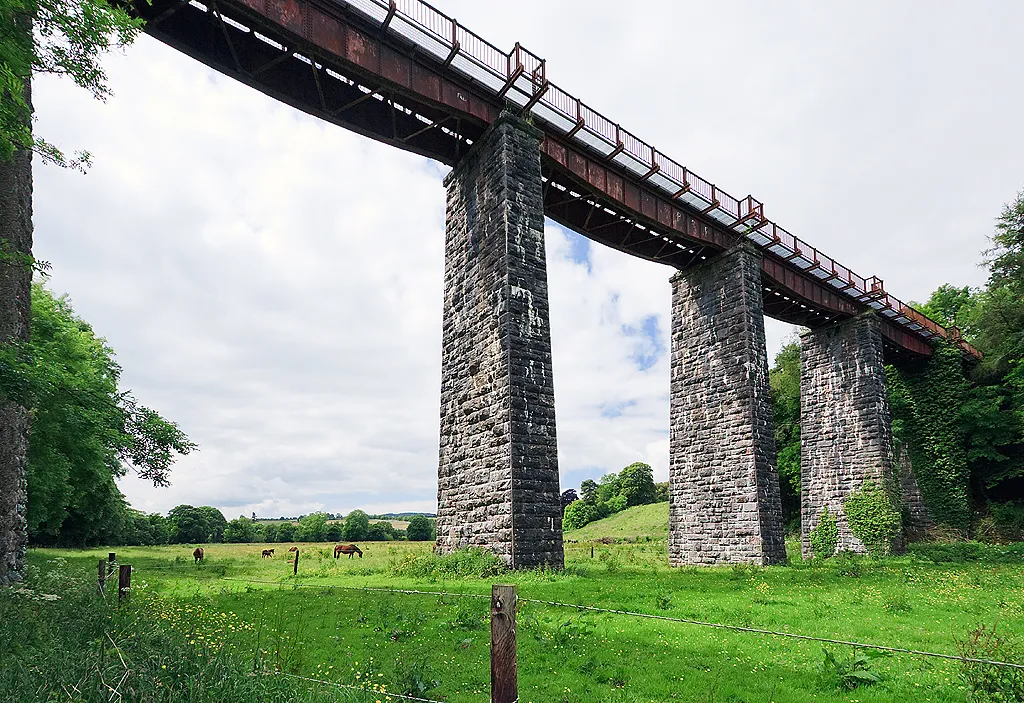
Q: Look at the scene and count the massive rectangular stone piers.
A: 3